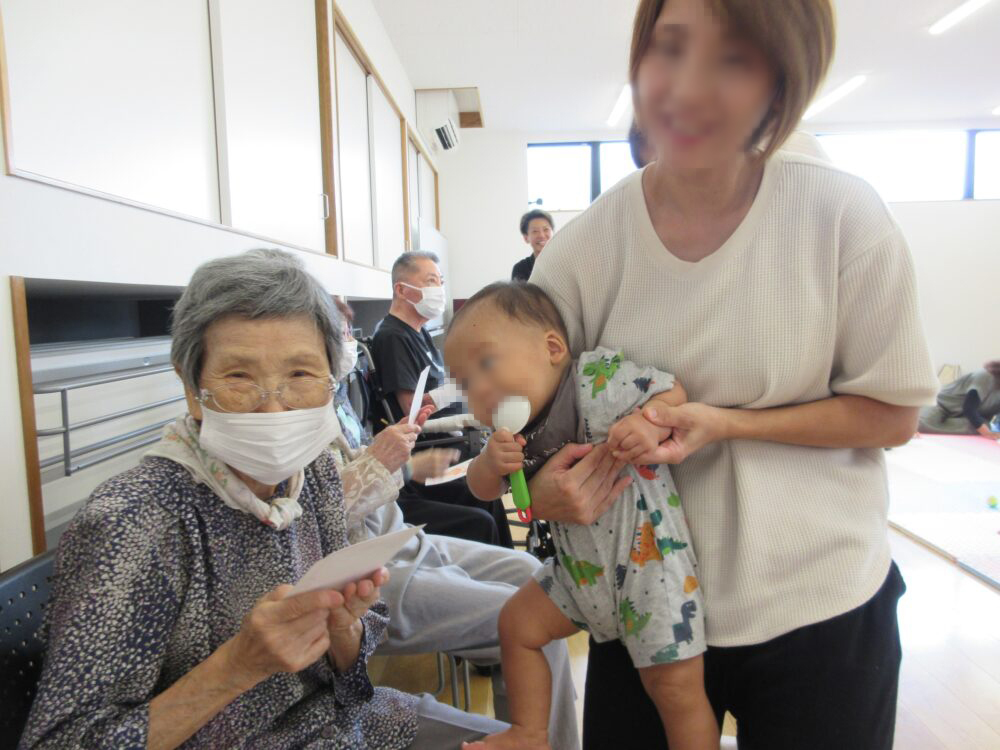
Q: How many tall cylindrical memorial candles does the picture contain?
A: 0